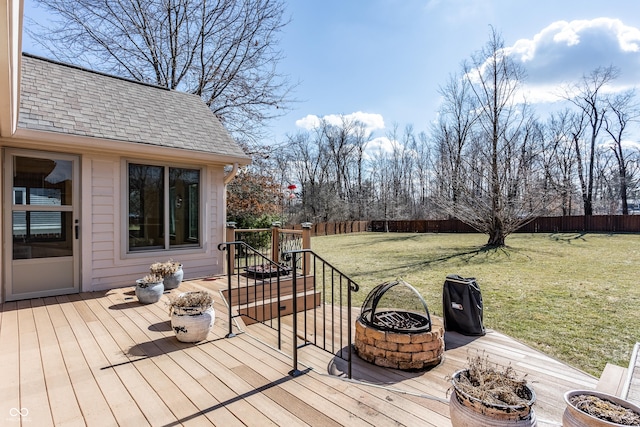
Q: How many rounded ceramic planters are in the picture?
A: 5